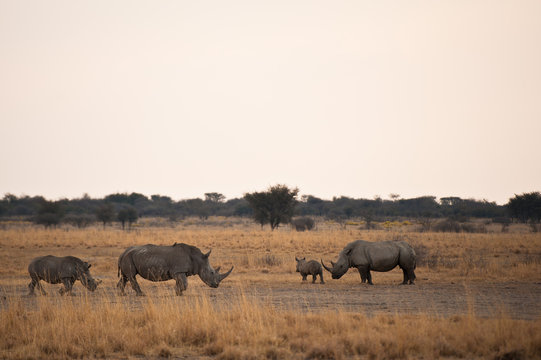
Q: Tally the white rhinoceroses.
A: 4